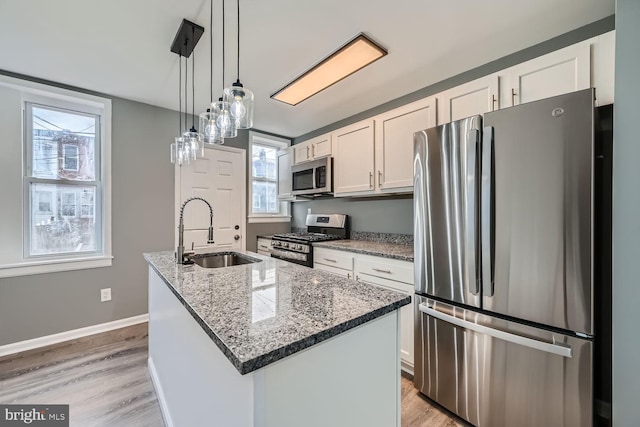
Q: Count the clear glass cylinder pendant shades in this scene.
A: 6